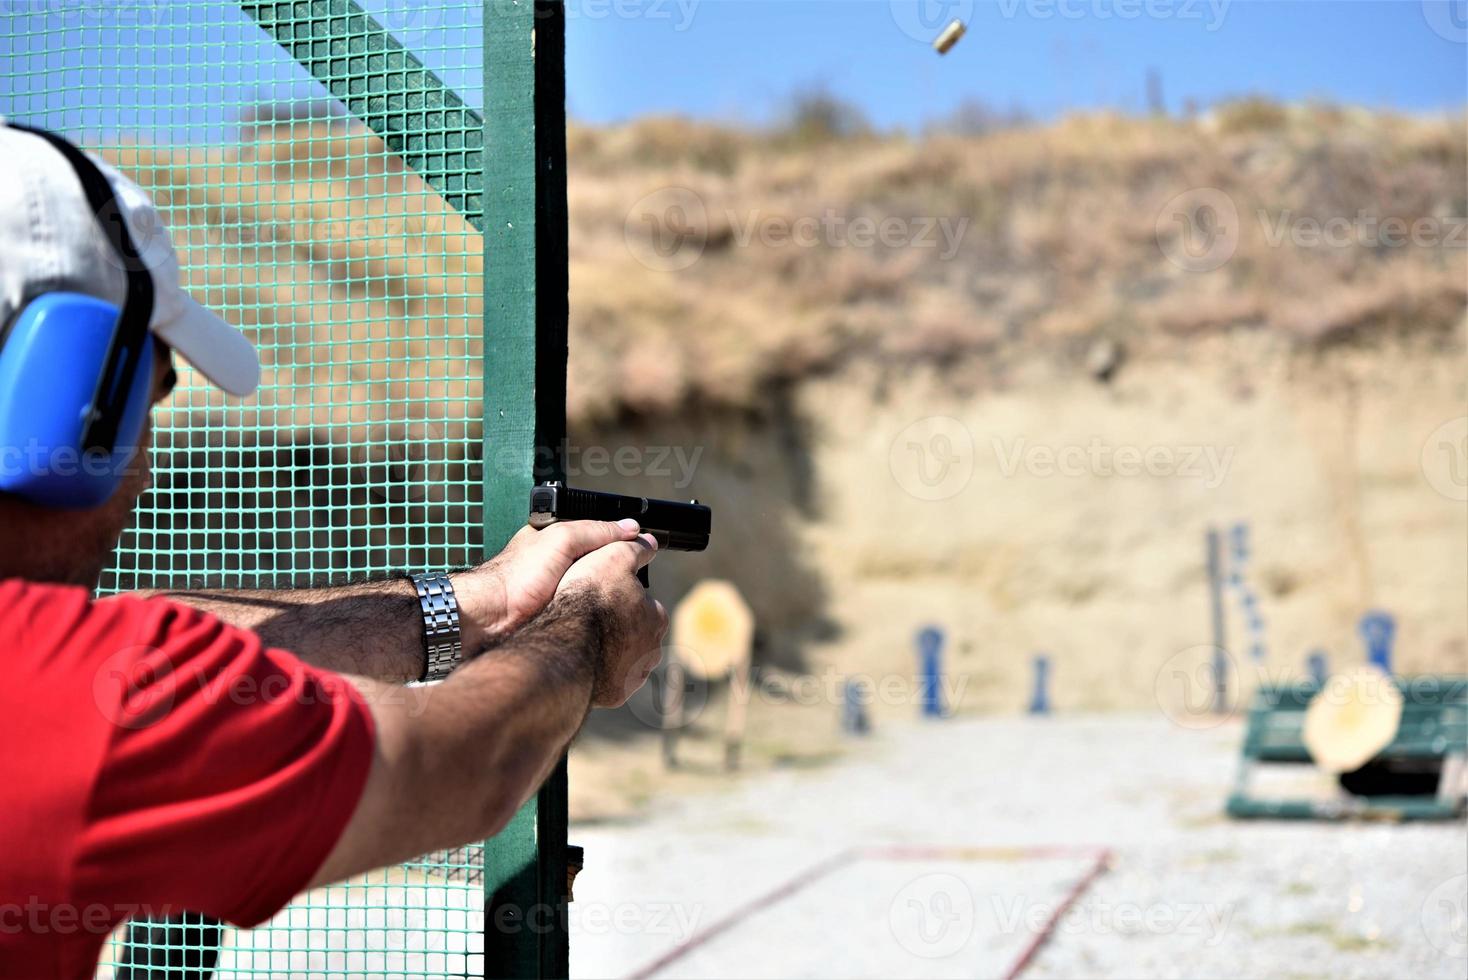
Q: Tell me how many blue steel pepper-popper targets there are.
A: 5